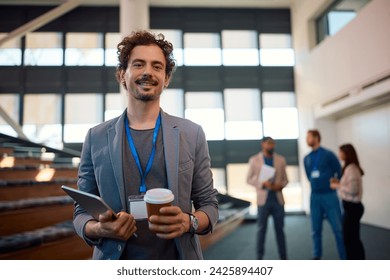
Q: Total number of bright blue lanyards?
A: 2